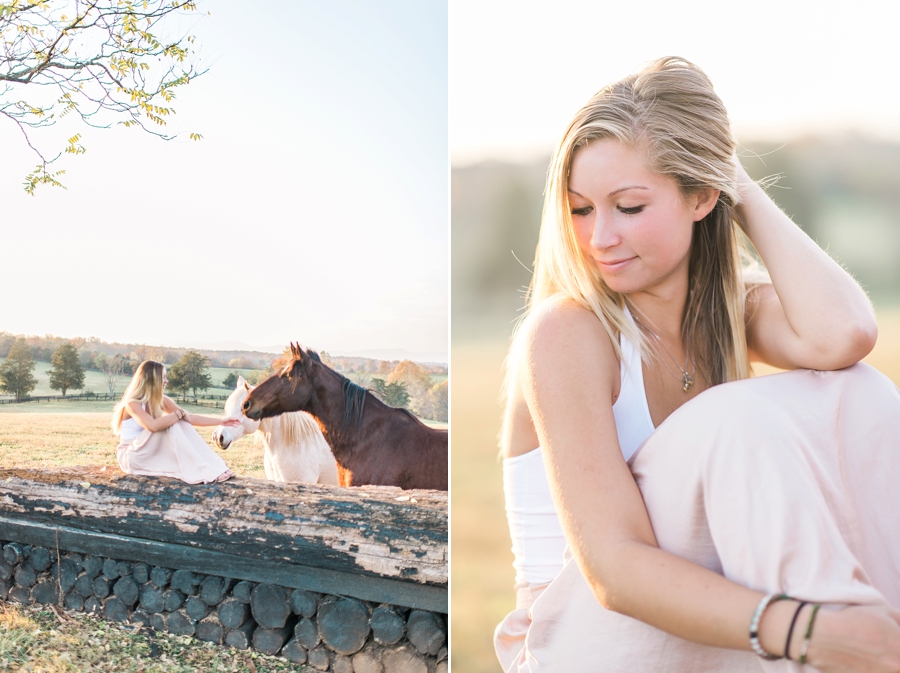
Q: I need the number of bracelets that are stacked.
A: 3